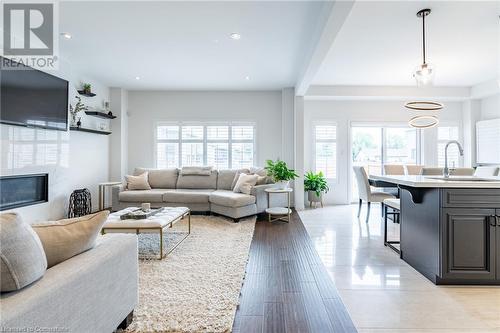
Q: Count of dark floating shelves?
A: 3